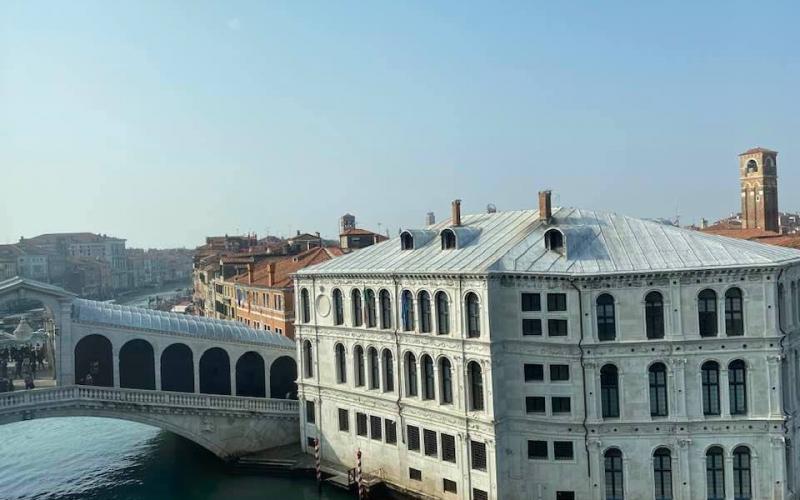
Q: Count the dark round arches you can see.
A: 6